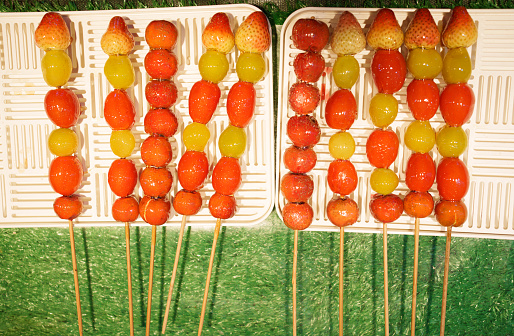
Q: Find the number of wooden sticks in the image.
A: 10